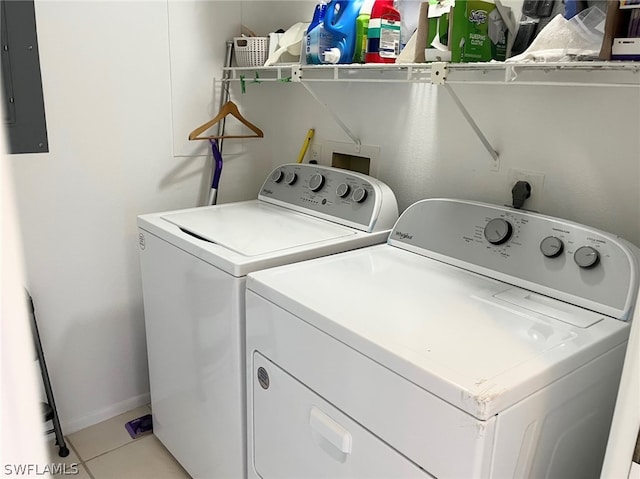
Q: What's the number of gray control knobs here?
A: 8